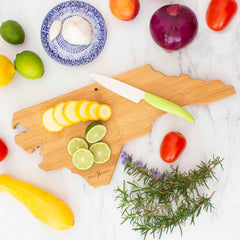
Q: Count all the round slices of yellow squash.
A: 6